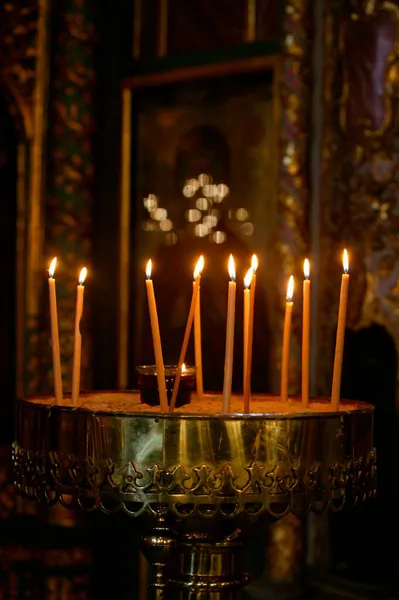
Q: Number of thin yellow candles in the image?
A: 11